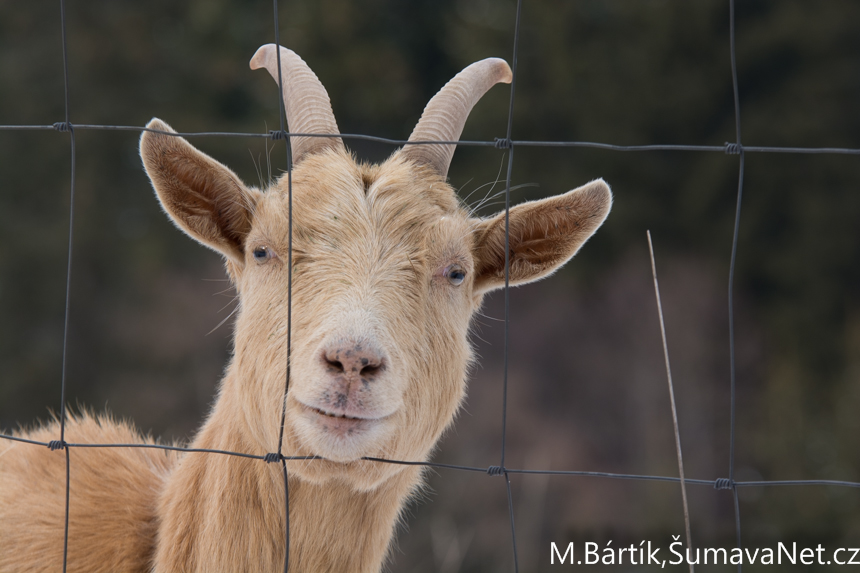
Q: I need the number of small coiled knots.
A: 8